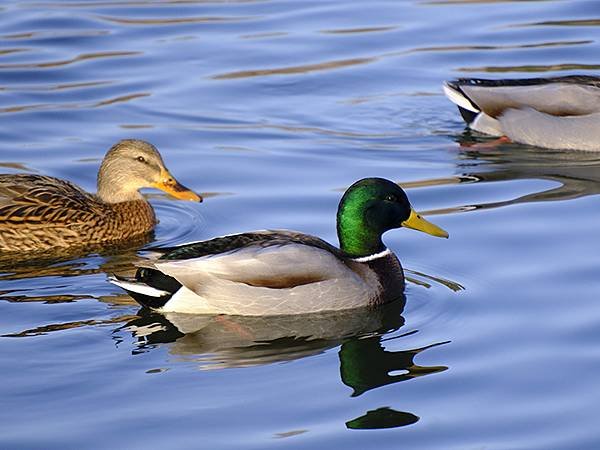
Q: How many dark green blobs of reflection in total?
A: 2